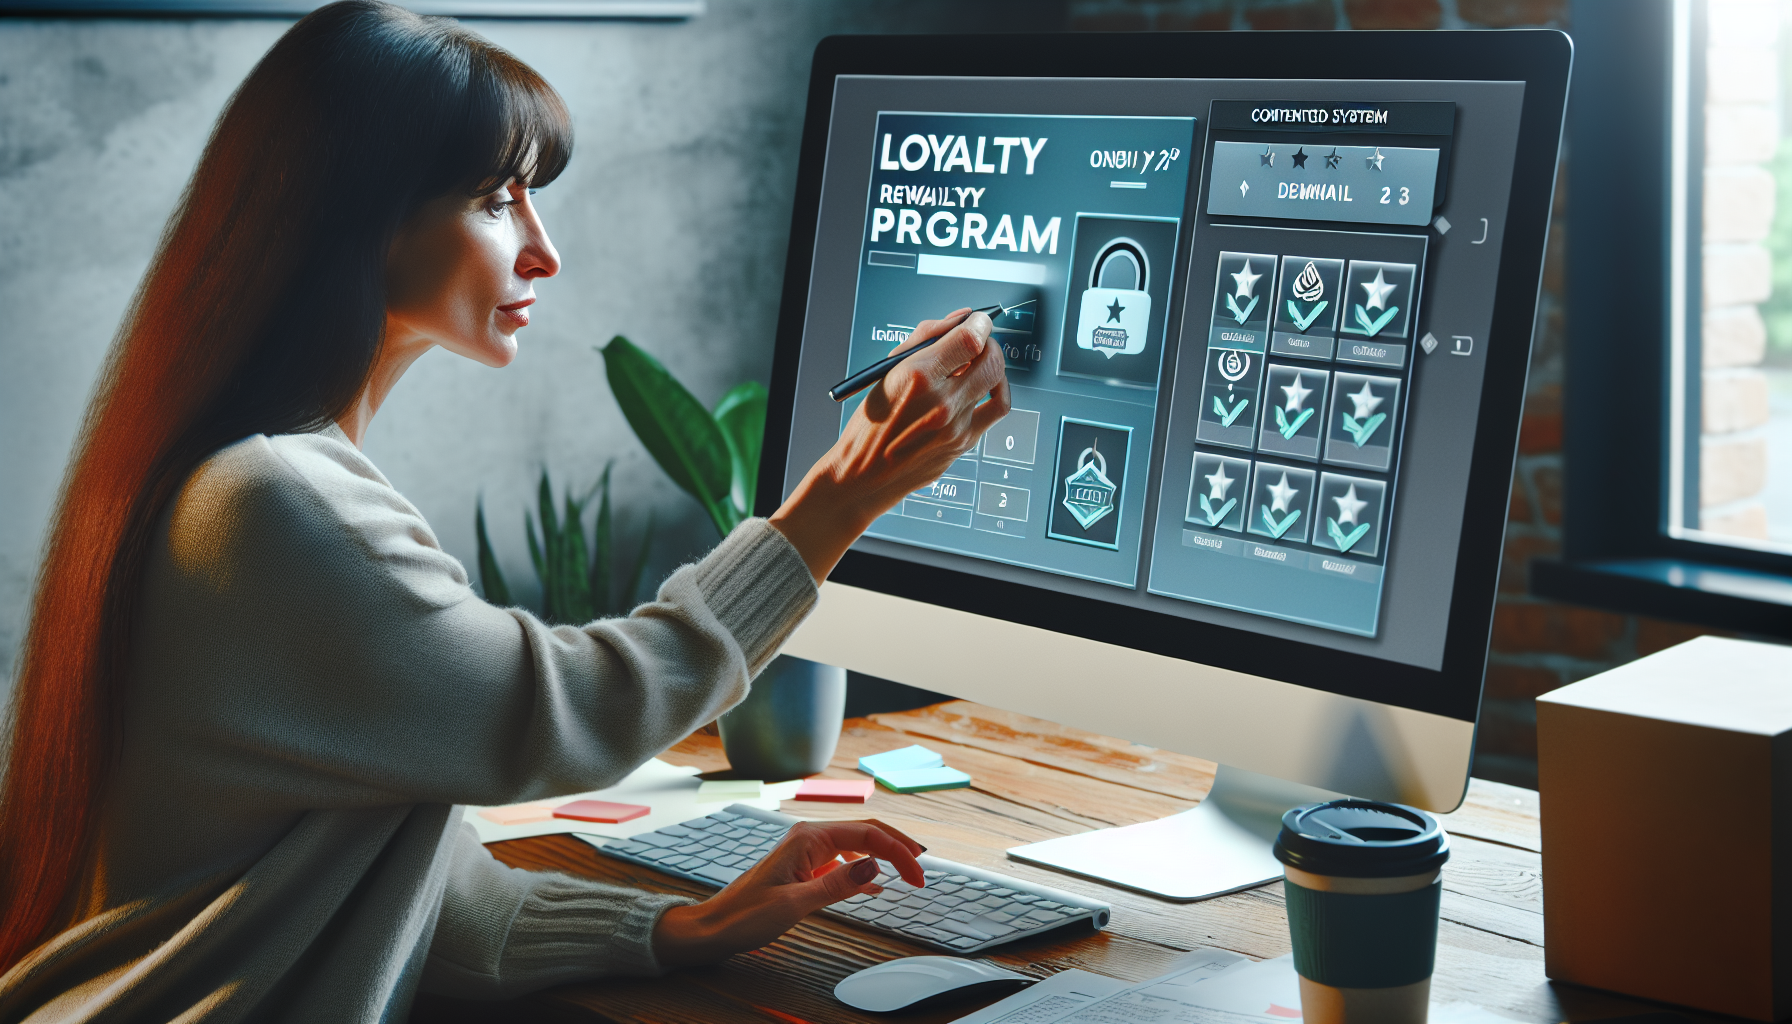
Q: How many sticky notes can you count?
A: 6